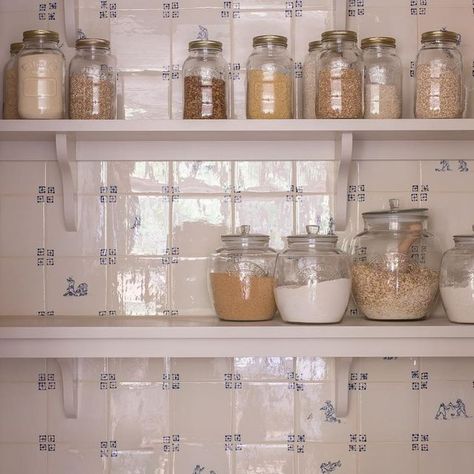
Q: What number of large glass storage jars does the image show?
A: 4